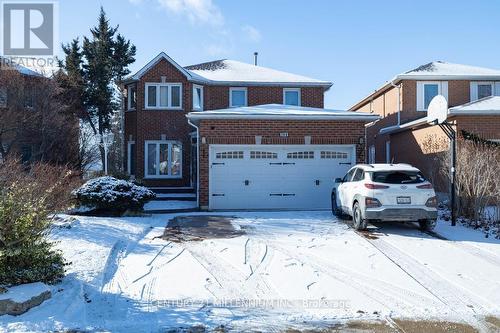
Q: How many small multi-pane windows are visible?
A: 4